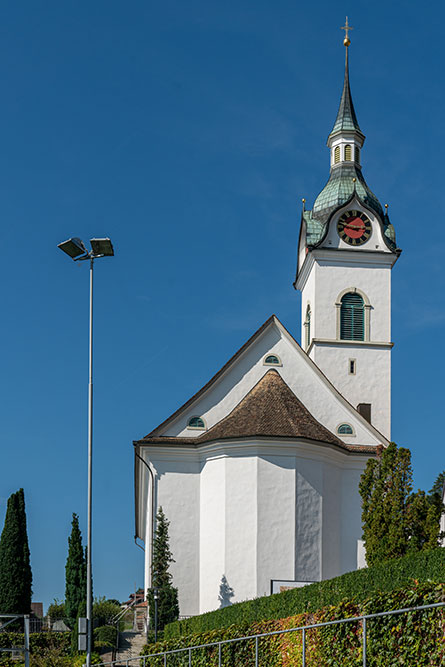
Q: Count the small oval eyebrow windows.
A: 3